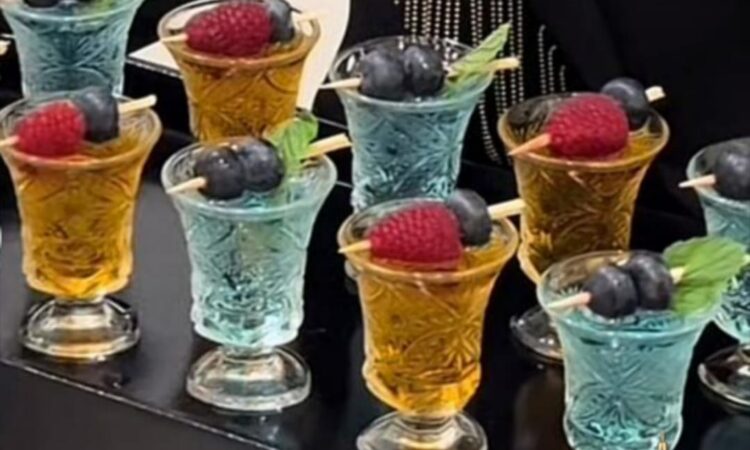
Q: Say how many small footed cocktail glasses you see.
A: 9